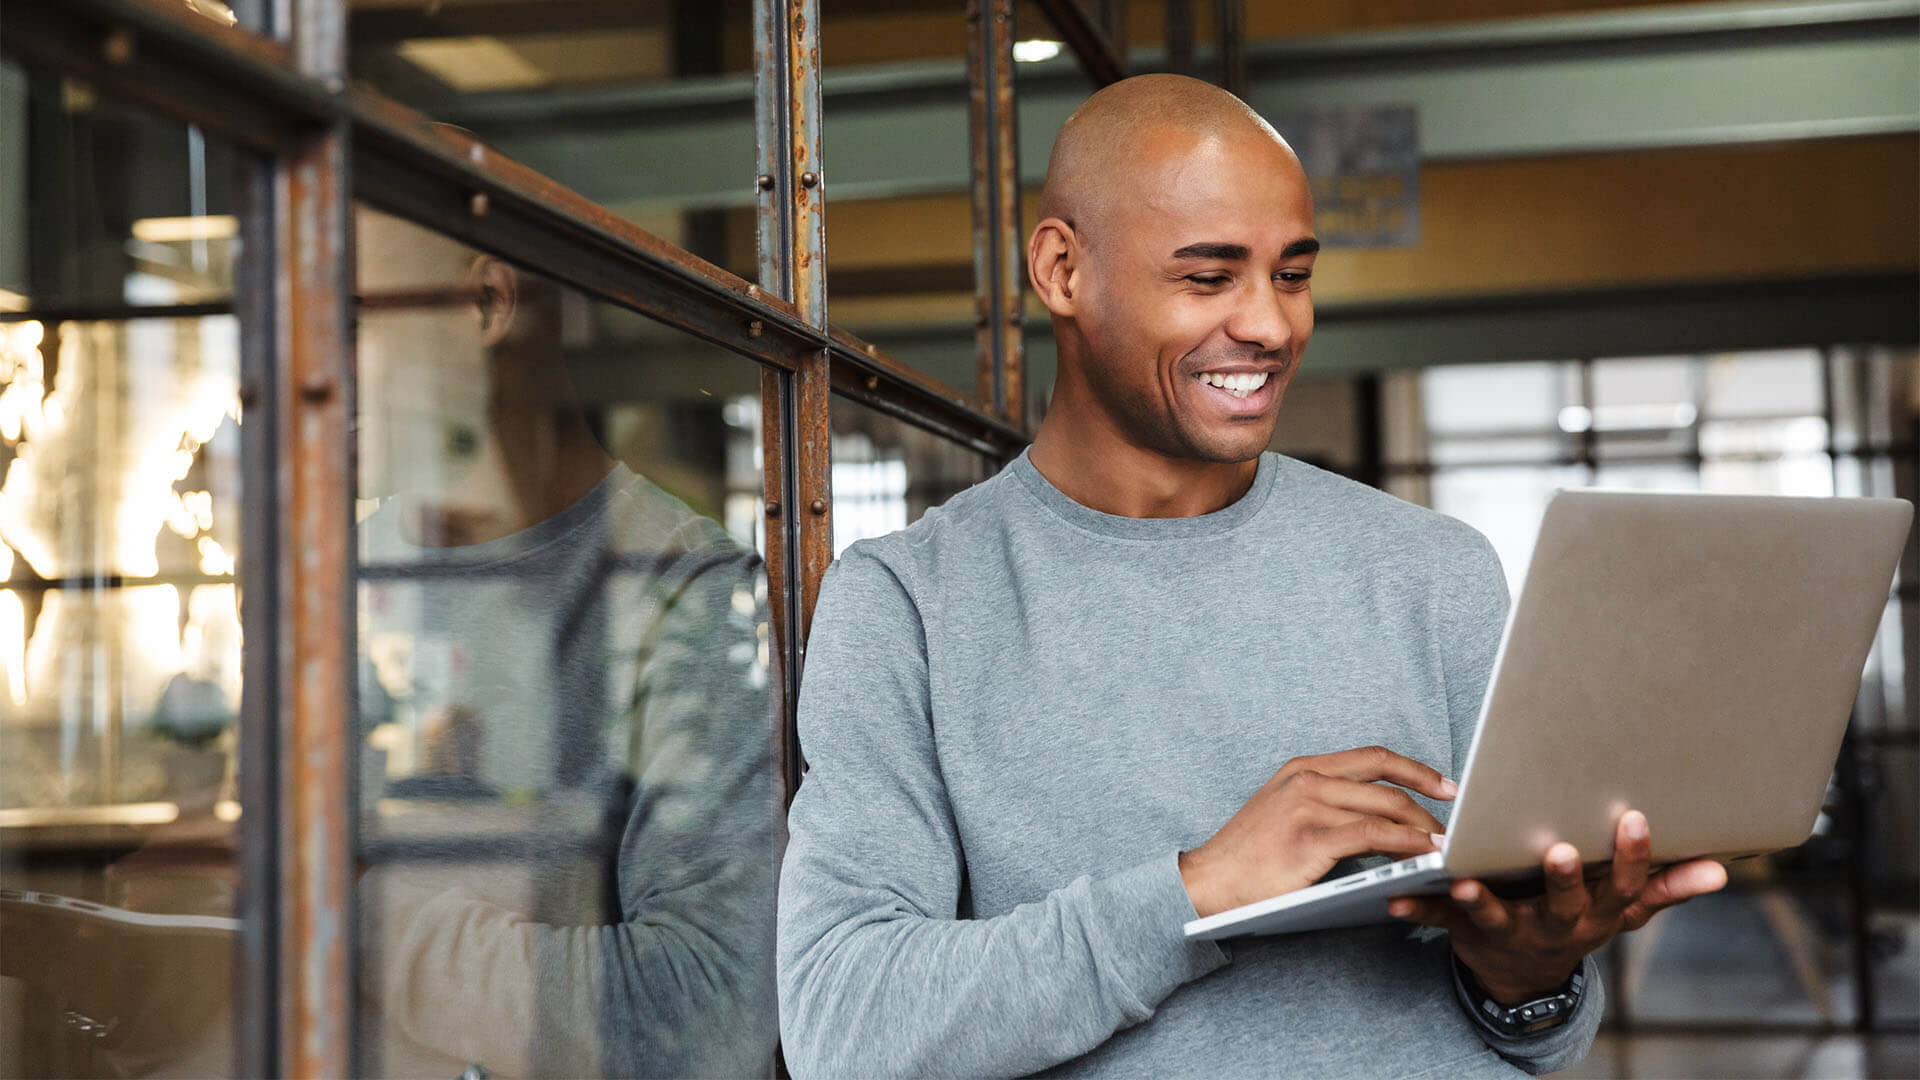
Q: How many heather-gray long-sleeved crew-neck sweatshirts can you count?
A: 1